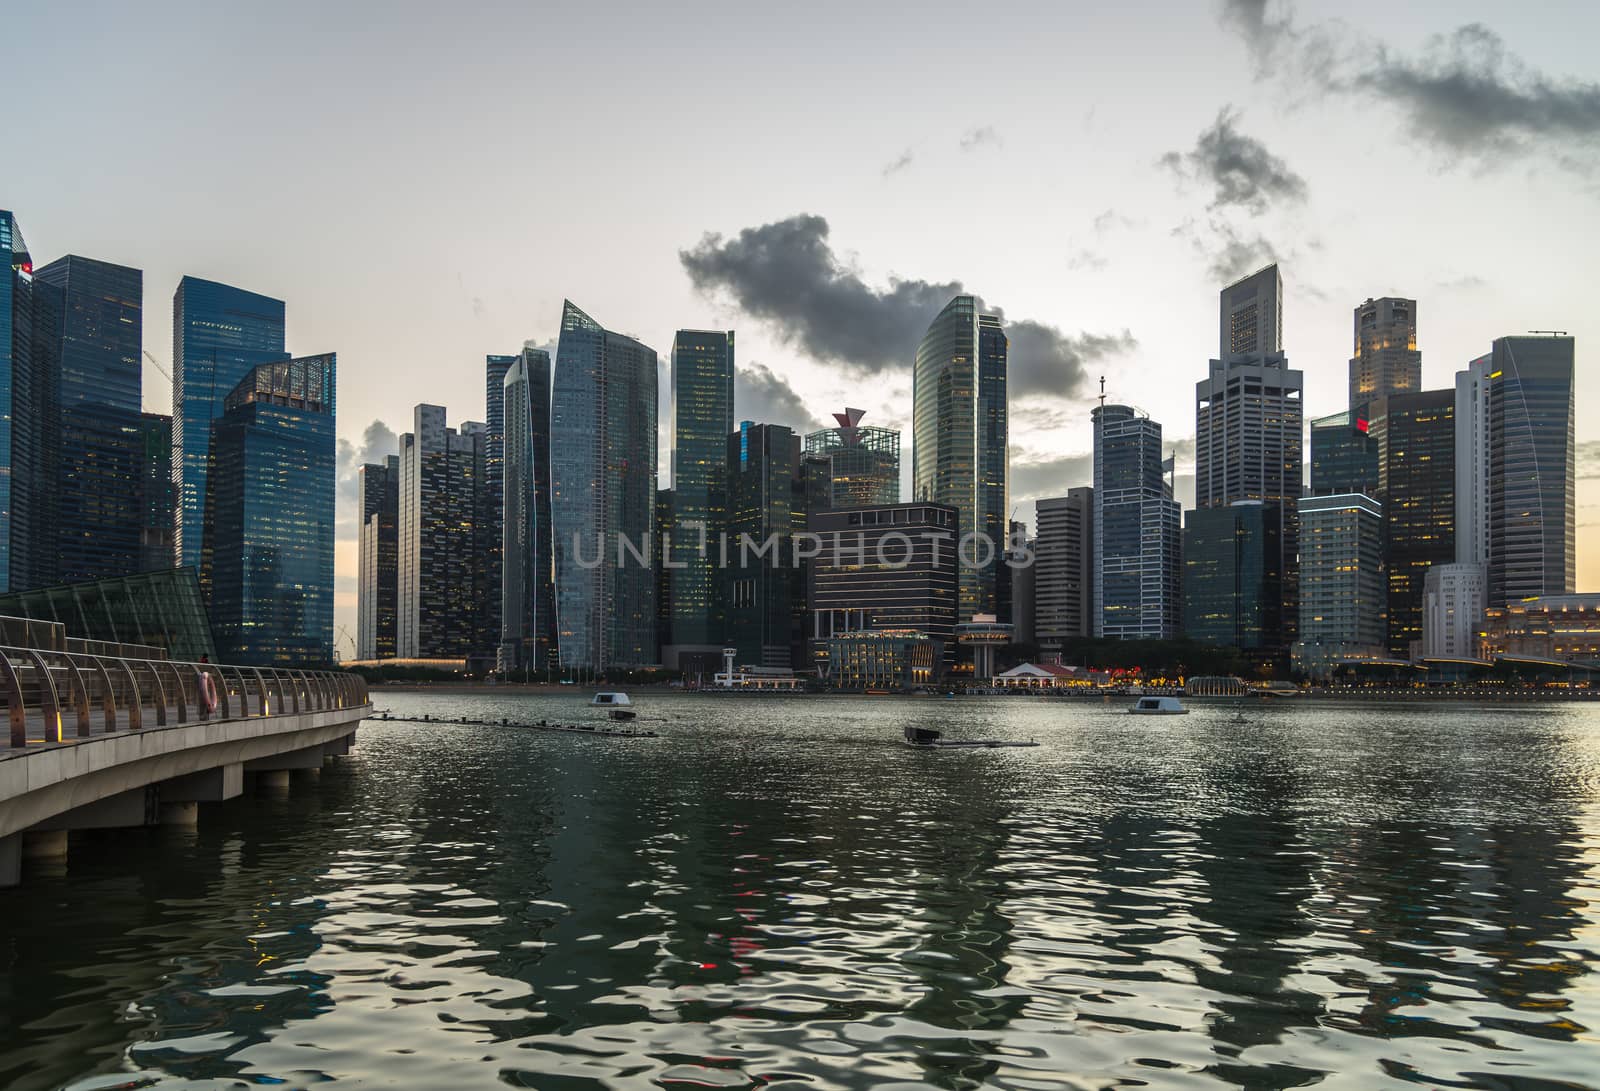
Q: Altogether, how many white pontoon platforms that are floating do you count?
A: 2